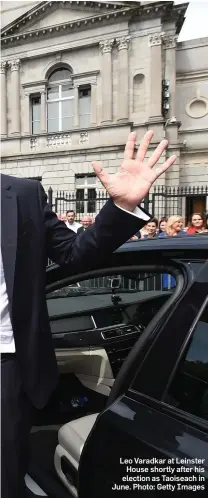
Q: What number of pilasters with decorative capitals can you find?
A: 6